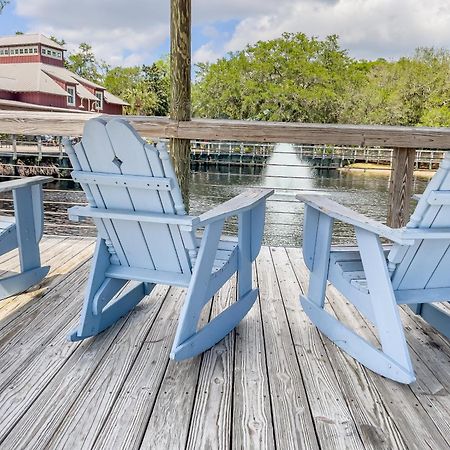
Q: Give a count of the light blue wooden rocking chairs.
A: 3